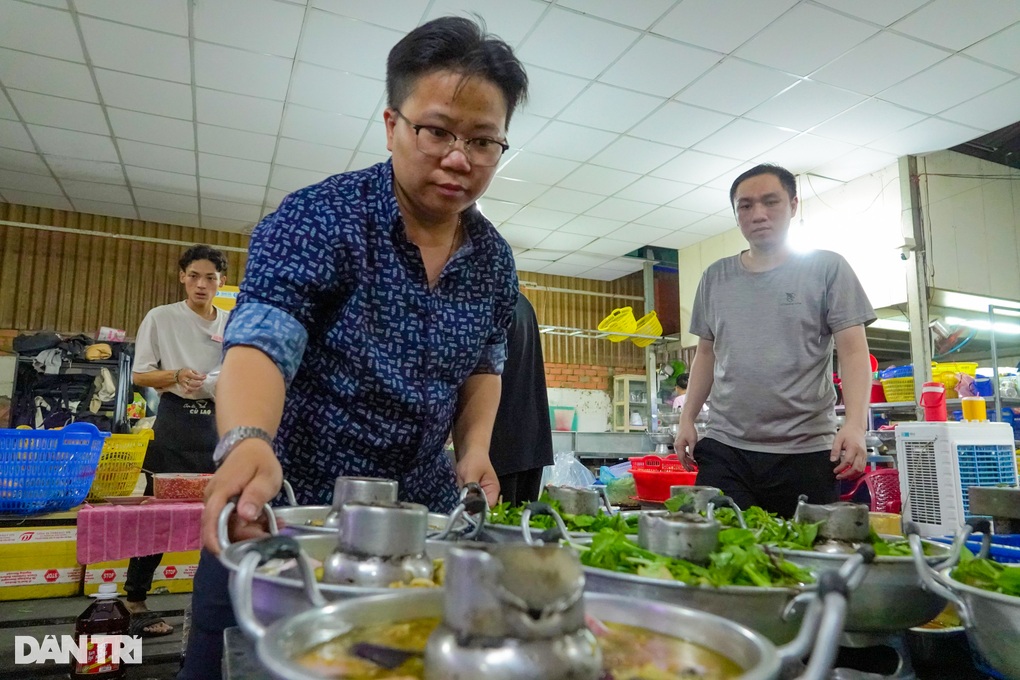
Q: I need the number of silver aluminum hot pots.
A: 8